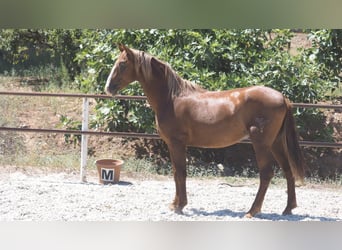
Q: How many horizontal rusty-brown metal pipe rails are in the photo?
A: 2